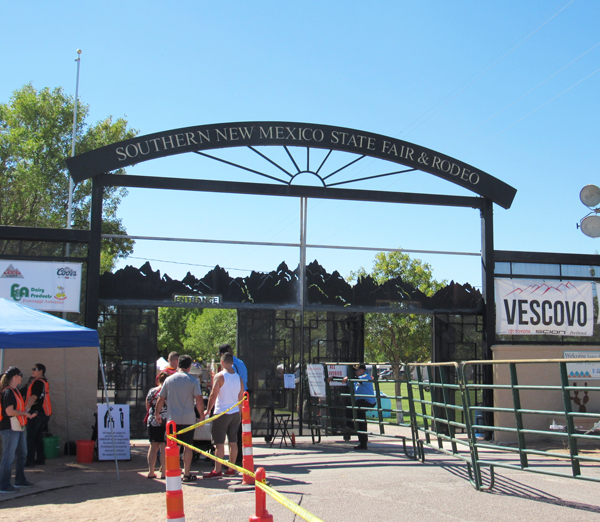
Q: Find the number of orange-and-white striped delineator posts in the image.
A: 3